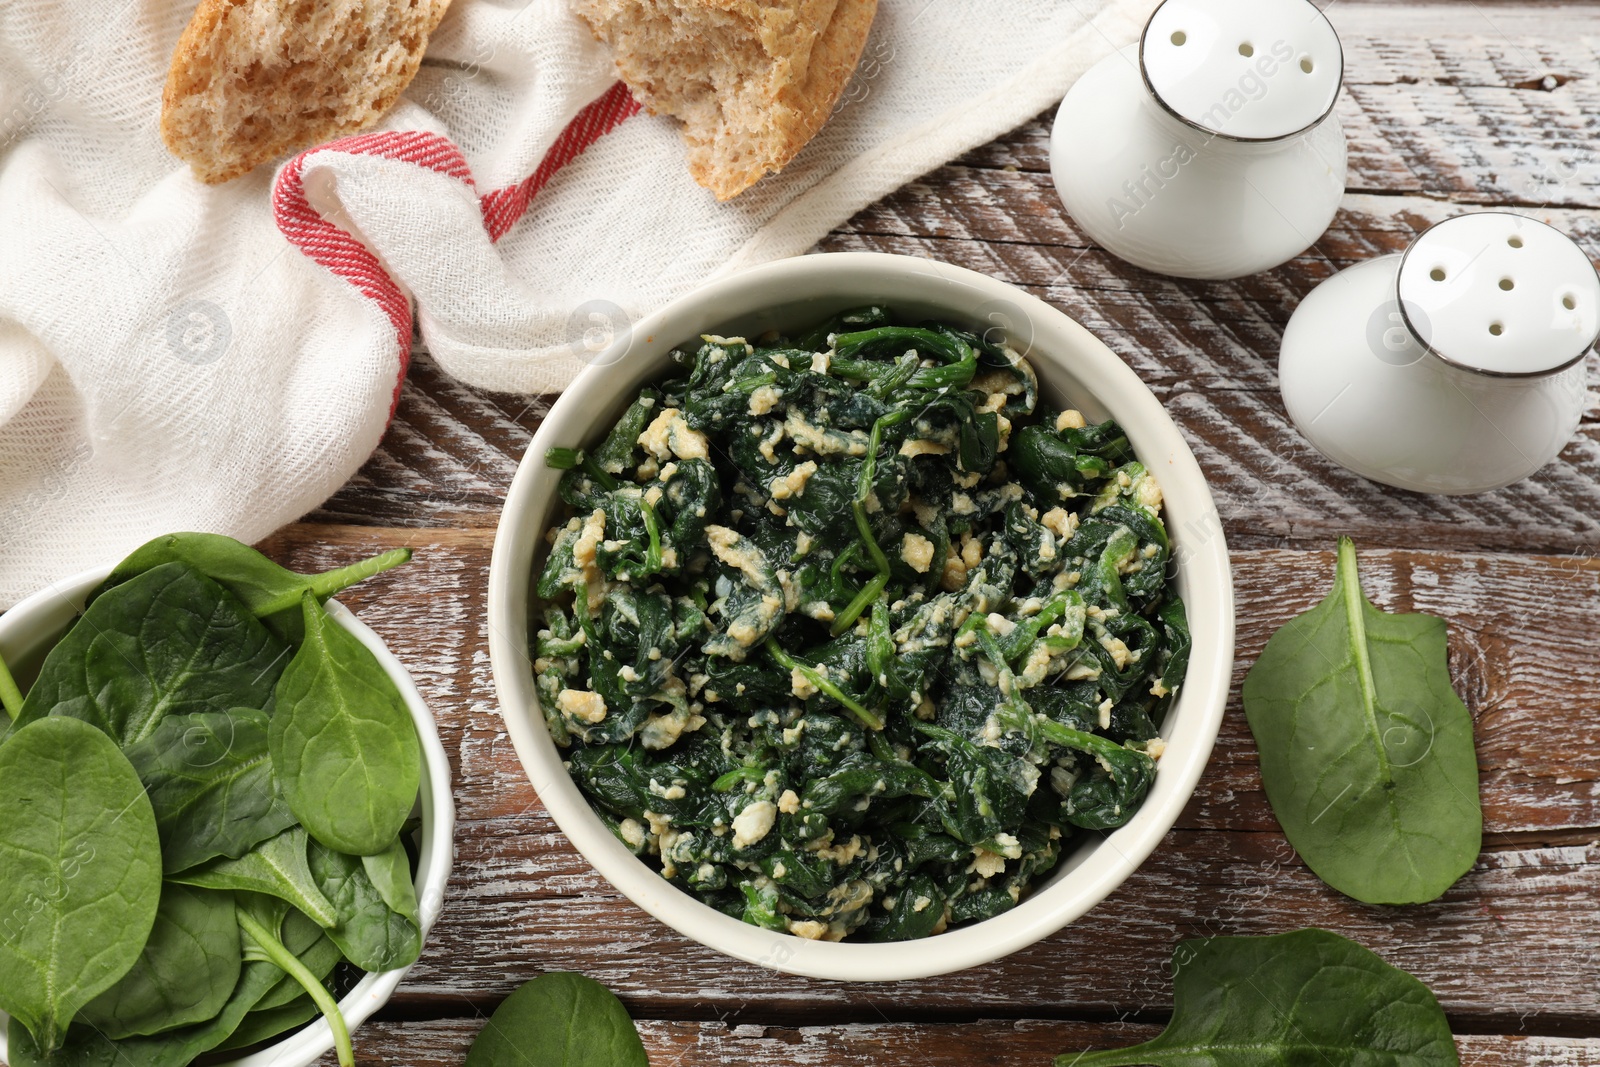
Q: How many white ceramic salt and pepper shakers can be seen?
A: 2